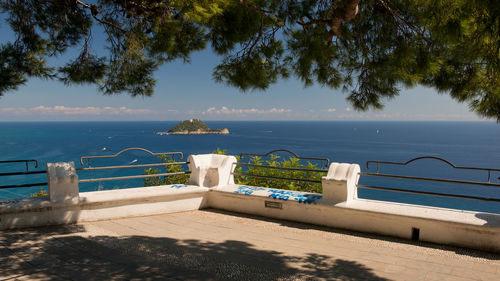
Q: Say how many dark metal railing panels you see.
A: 4